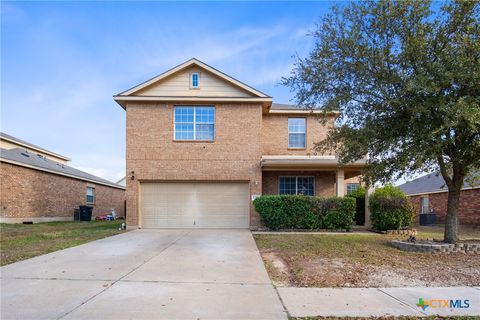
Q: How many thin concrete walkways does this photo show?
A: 2